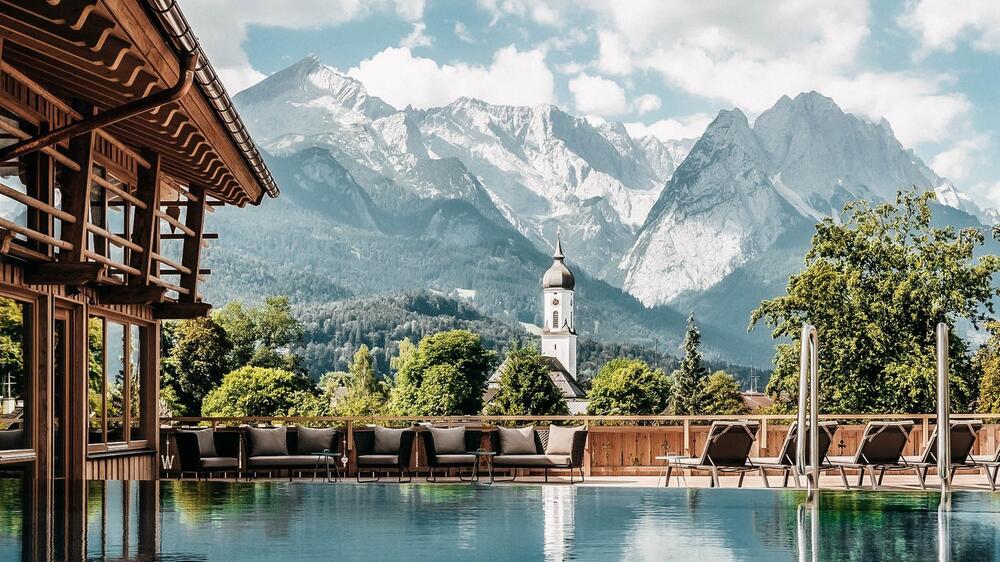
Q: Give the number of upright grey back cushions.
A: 7